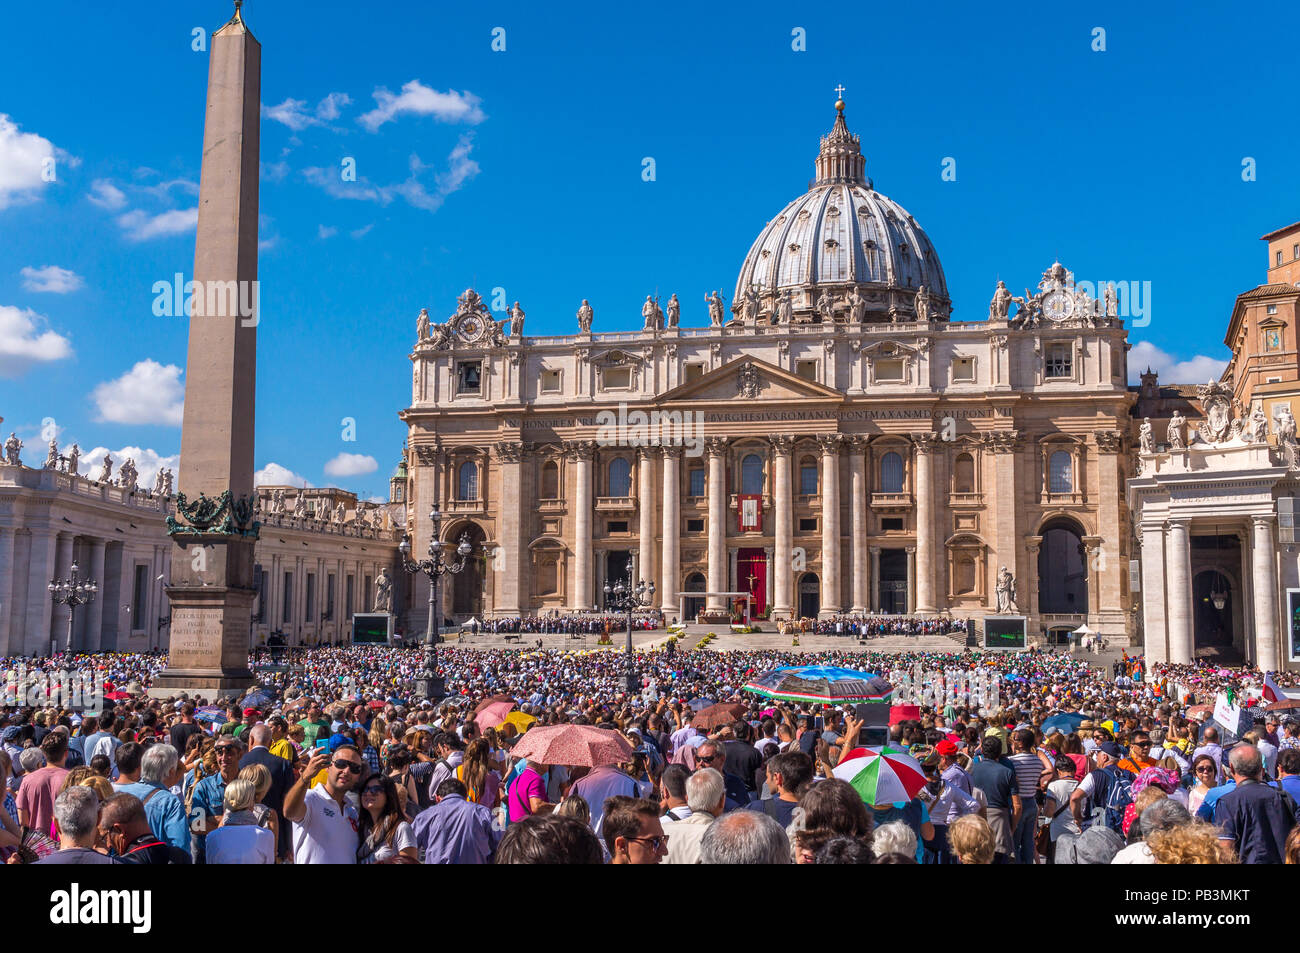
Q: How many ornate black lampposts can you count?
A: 3